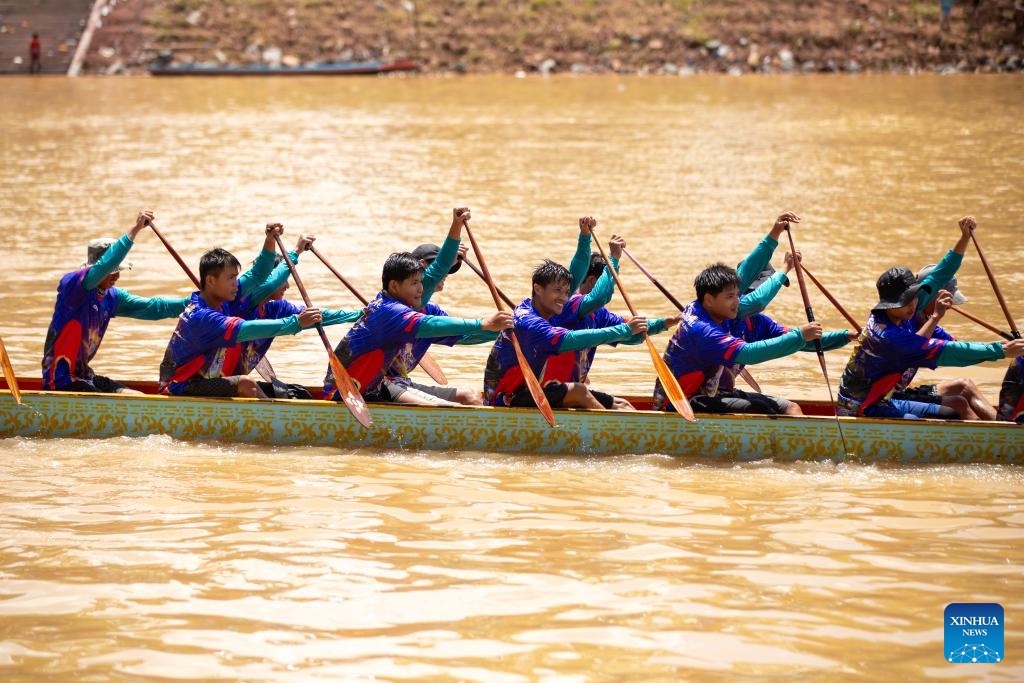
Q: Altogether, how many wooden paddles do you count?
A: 12